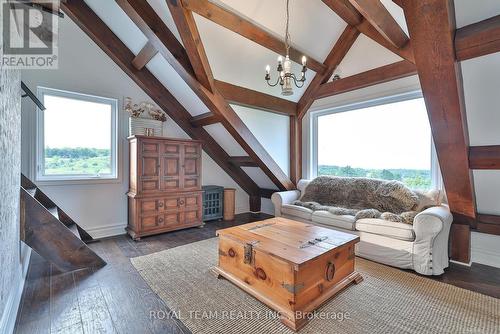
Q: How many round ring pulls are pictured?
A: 4